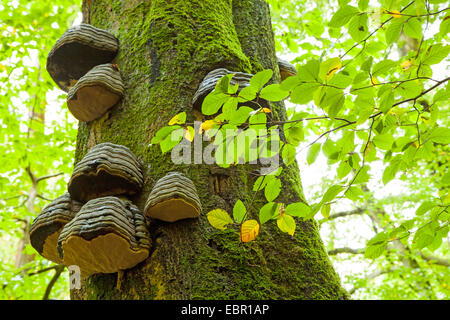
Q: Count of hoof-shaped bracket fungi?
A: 8